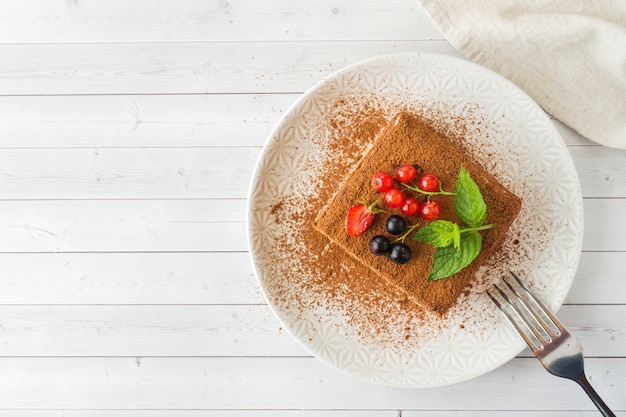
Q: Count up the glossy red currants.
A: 6